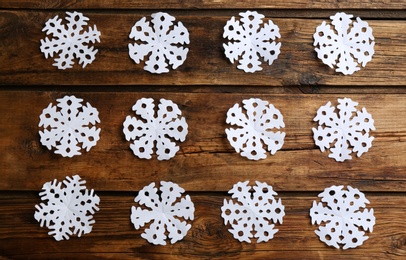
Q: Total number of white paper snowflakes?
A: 12